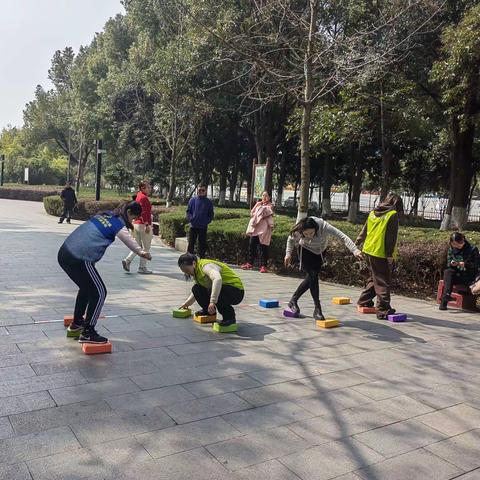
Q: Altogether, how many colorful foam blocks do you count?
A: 12